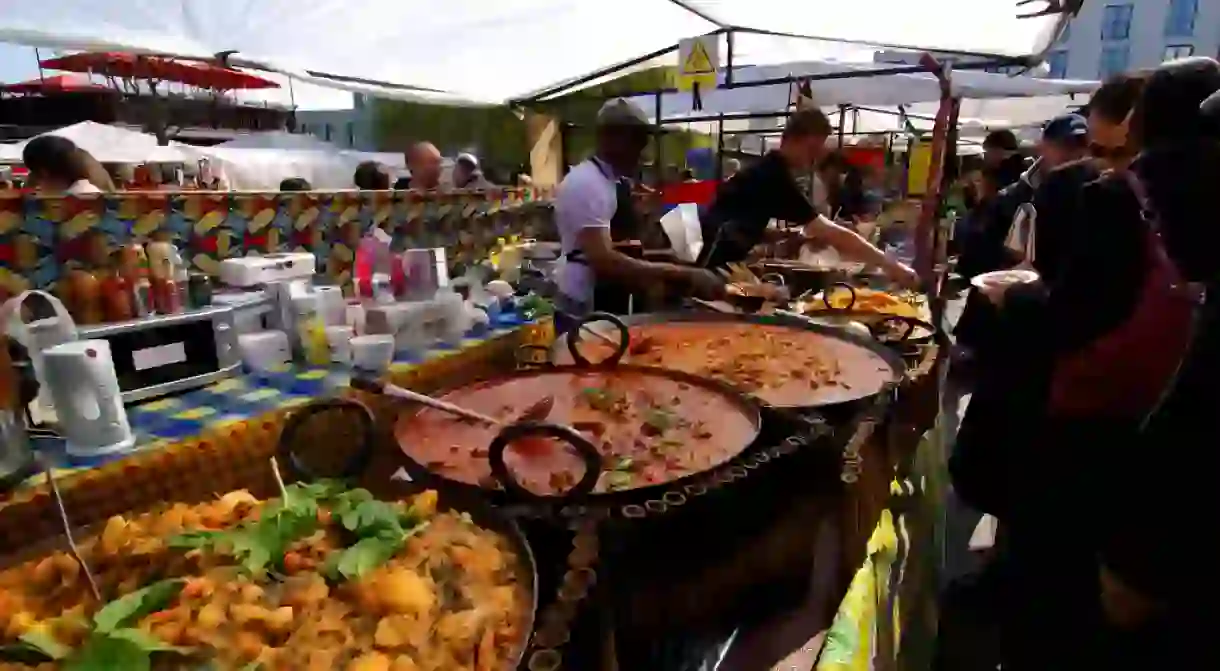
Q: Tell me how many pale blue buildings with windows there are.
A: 1